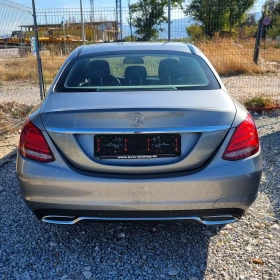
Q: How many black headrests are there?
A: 3